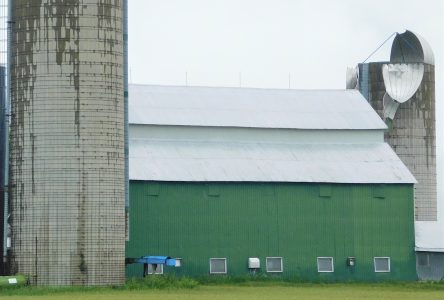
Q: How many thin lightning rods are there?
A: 4